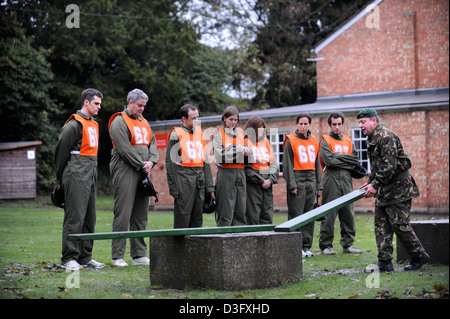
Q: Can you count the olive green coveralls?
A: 7